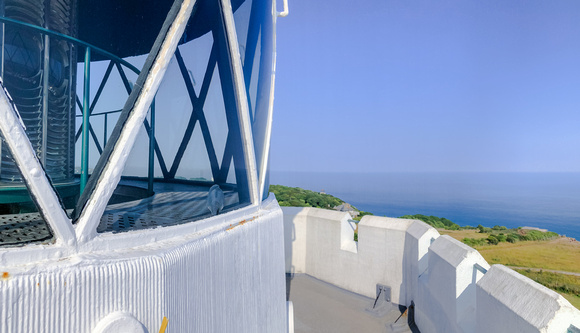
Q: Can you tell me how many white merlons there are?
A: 4